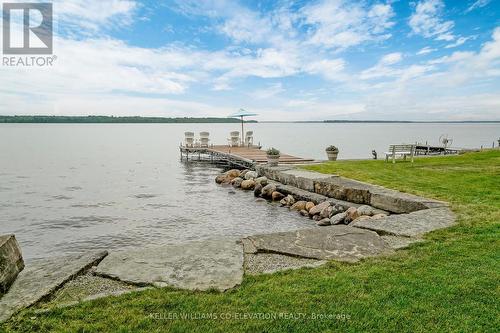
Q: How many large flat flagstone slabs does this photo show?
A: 4